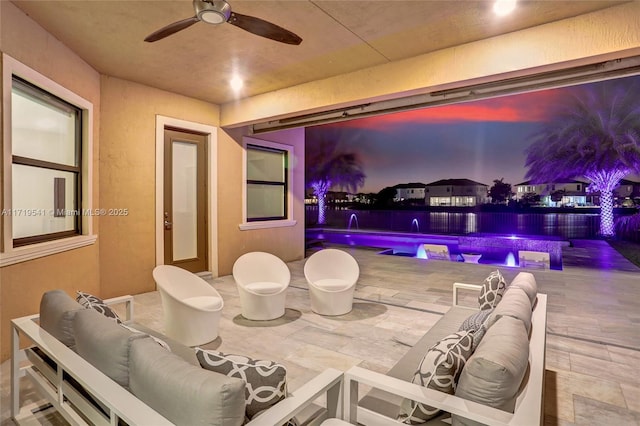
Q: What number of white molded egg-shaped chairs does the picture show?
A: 3